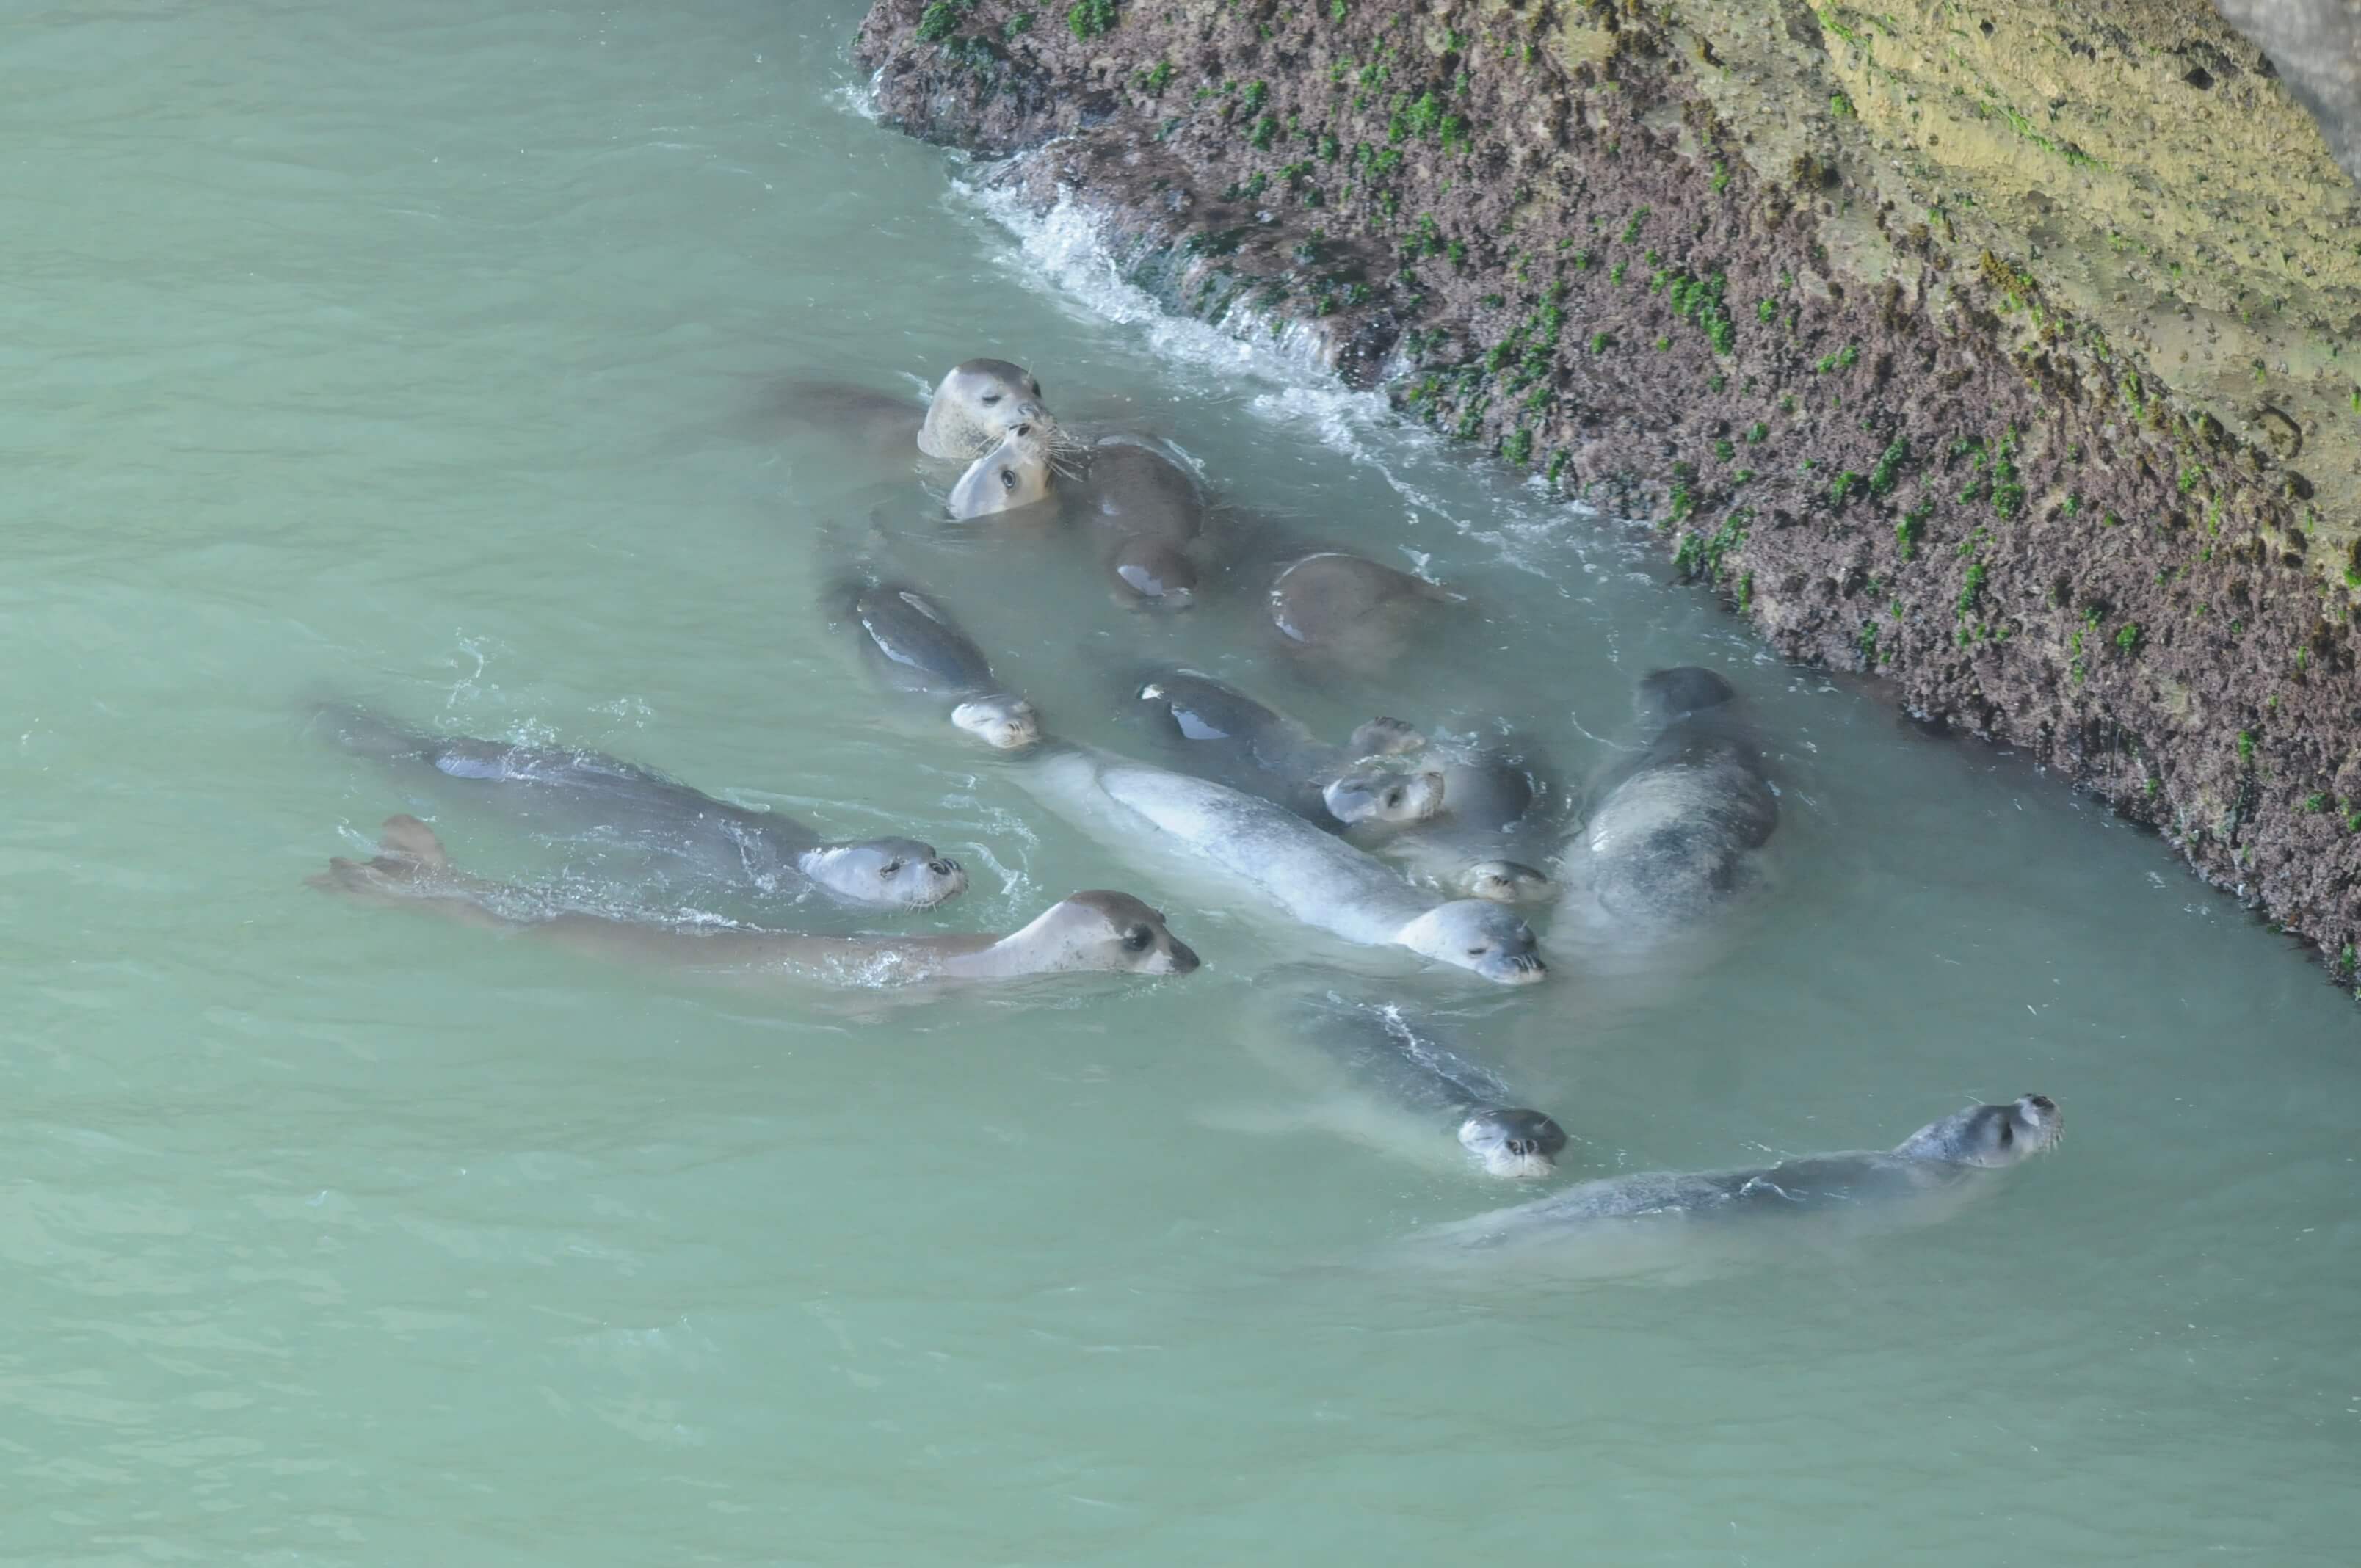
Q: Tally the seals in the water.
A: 13